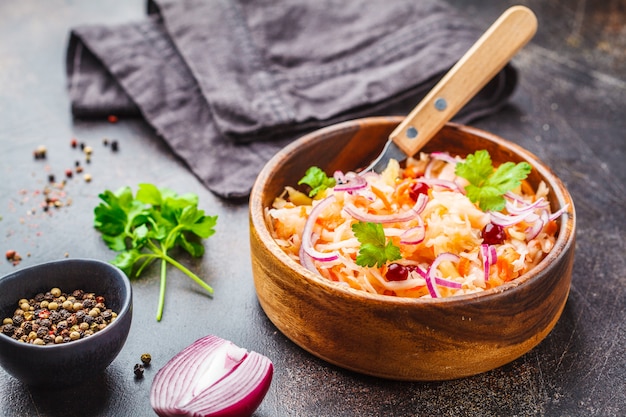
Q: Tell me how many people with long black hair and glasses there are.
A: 0